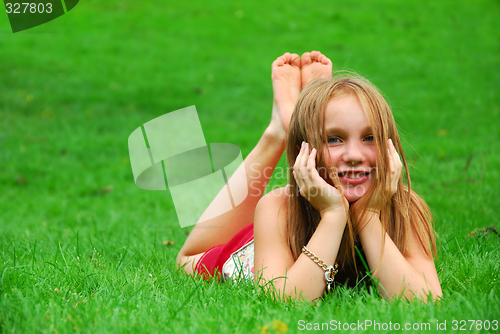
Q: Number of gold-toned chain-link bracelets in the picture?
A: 1